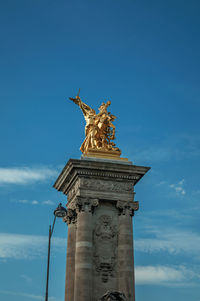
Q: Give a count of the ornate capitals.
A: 3